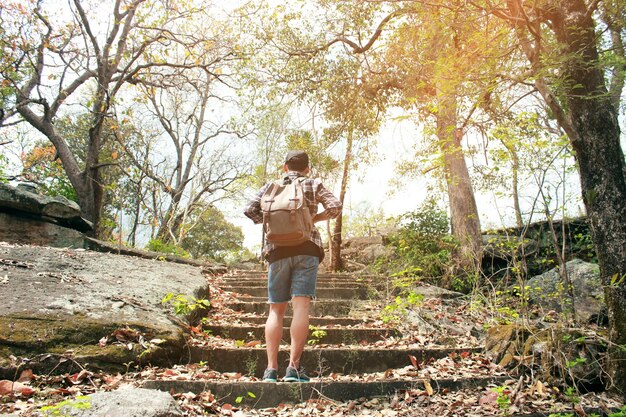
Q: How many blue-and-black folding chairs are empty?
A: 0